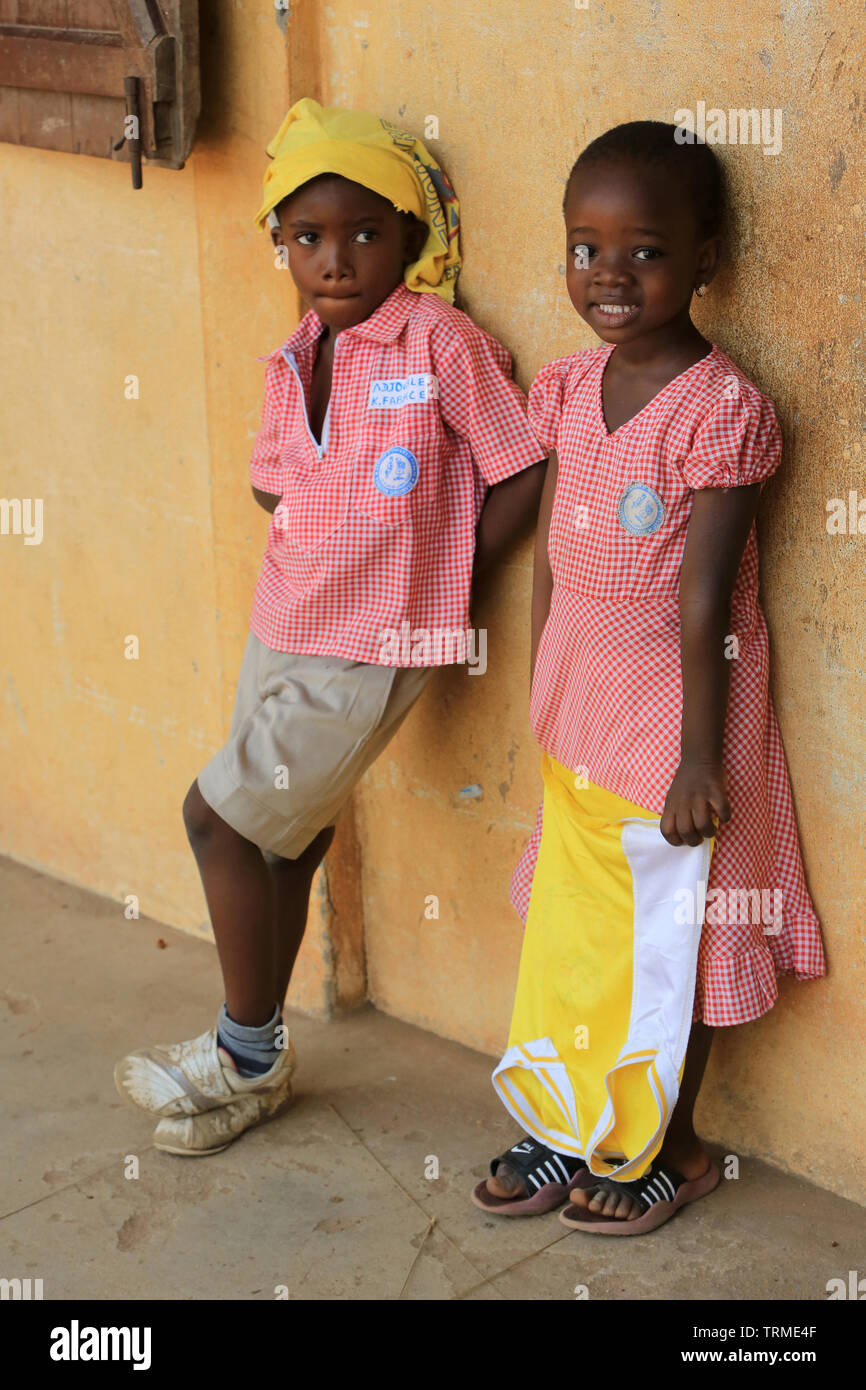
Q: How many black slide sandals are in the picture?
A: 2